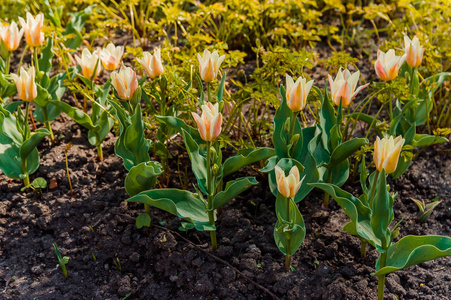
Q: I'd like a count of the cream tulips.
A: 15